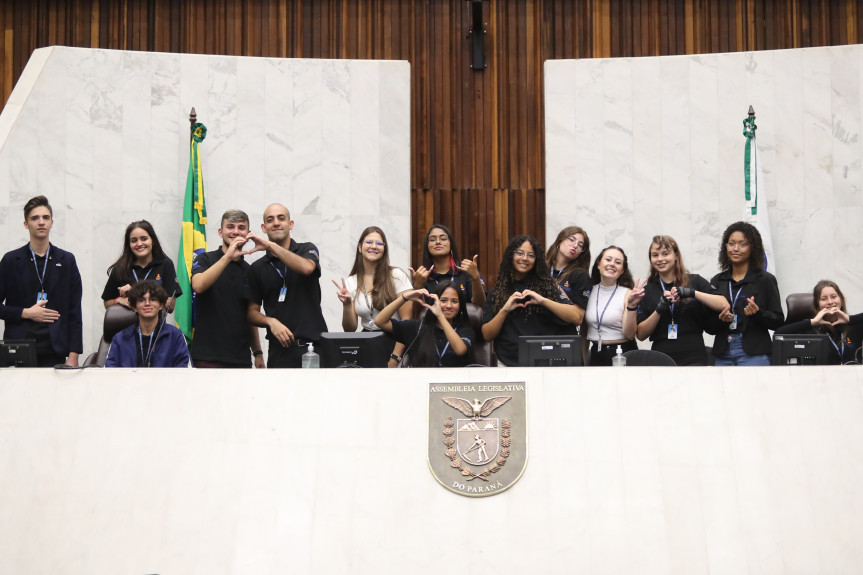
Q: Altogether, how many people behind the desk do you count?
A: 14